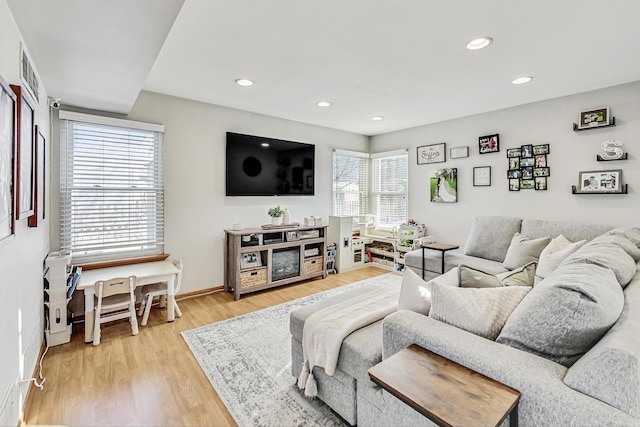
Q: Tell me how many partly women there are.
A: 0